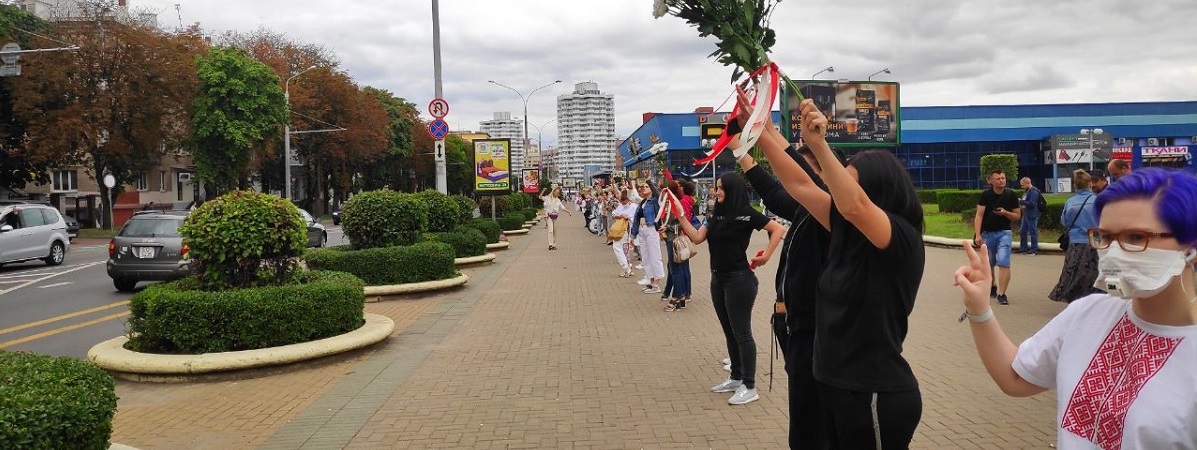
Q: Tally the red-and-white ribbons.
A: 2